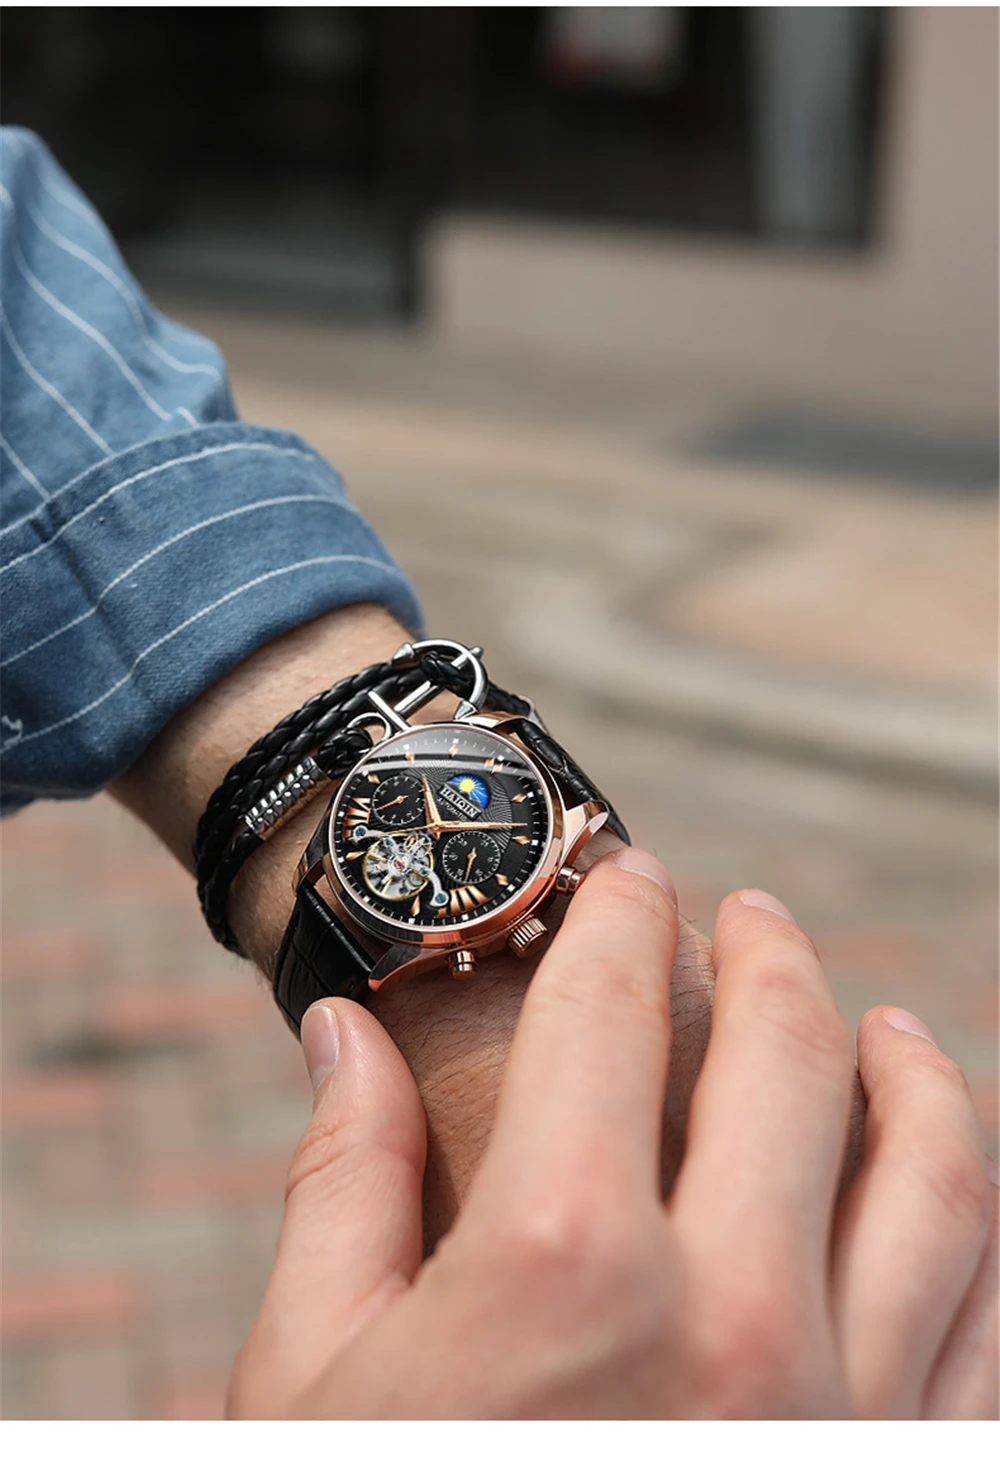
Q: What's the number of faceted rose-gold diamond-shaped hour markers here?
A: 10